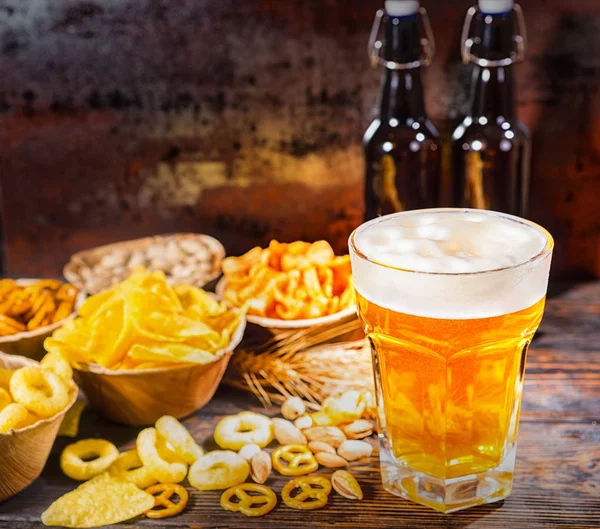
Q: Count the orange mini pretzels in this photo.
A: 4